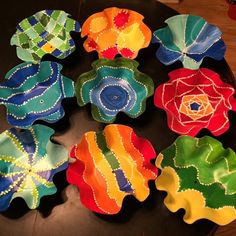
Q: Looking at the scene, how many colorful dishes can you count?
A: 9